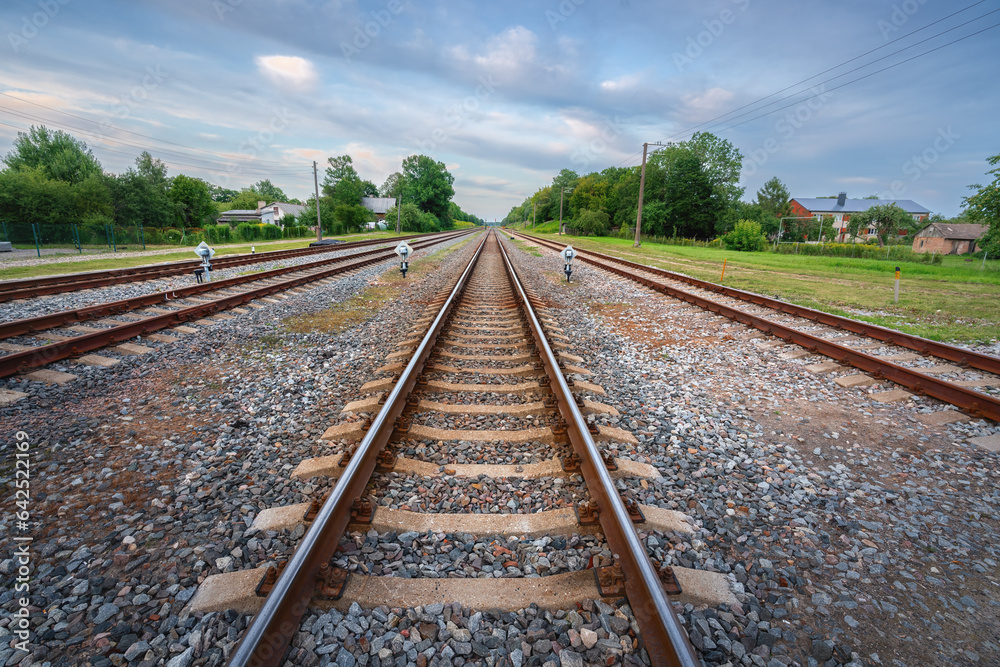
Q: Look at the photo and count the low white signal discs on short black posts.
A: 3